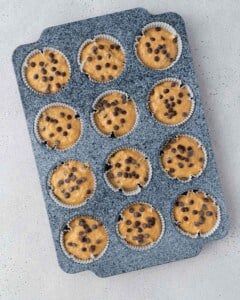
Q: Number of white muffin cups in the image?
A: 12